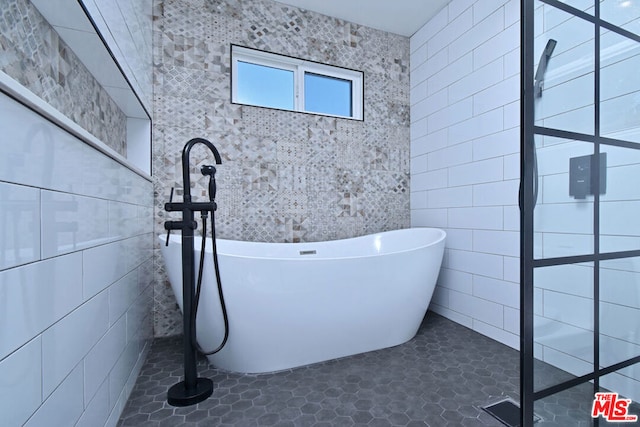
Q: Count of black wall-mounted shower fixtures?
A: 2